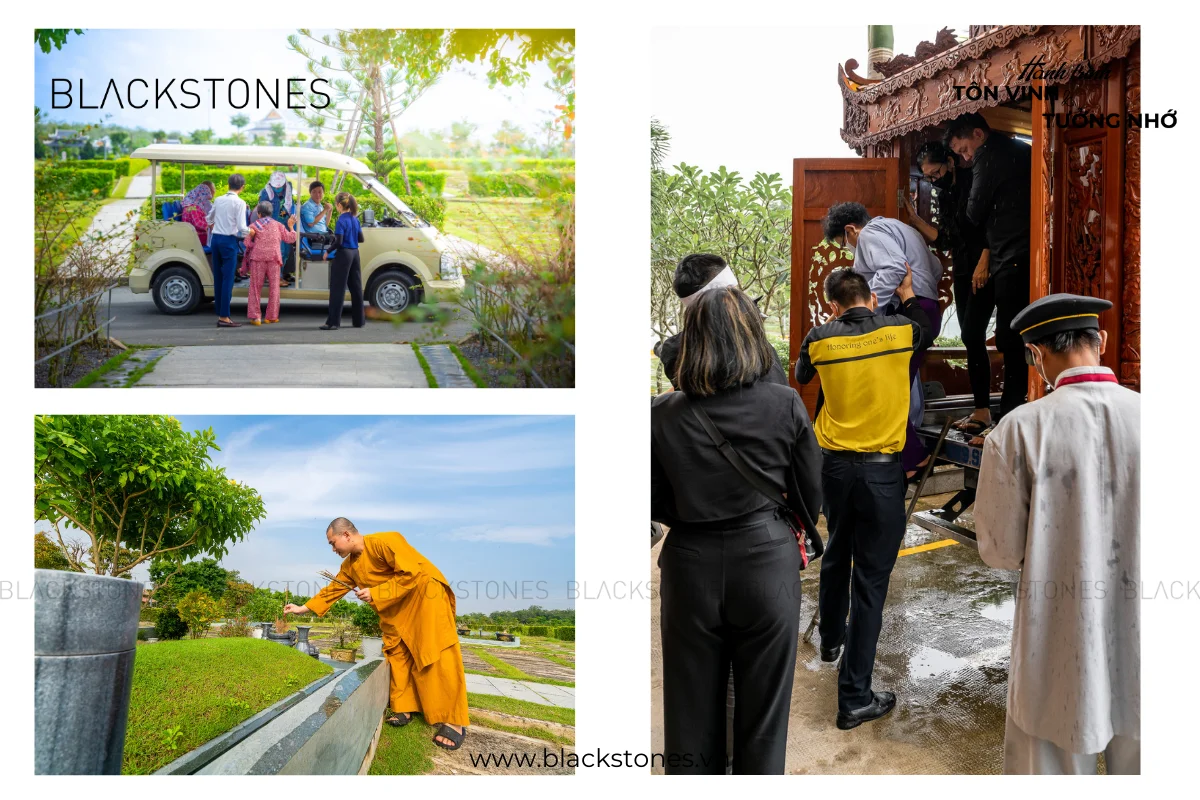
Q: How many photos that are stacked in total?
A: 2